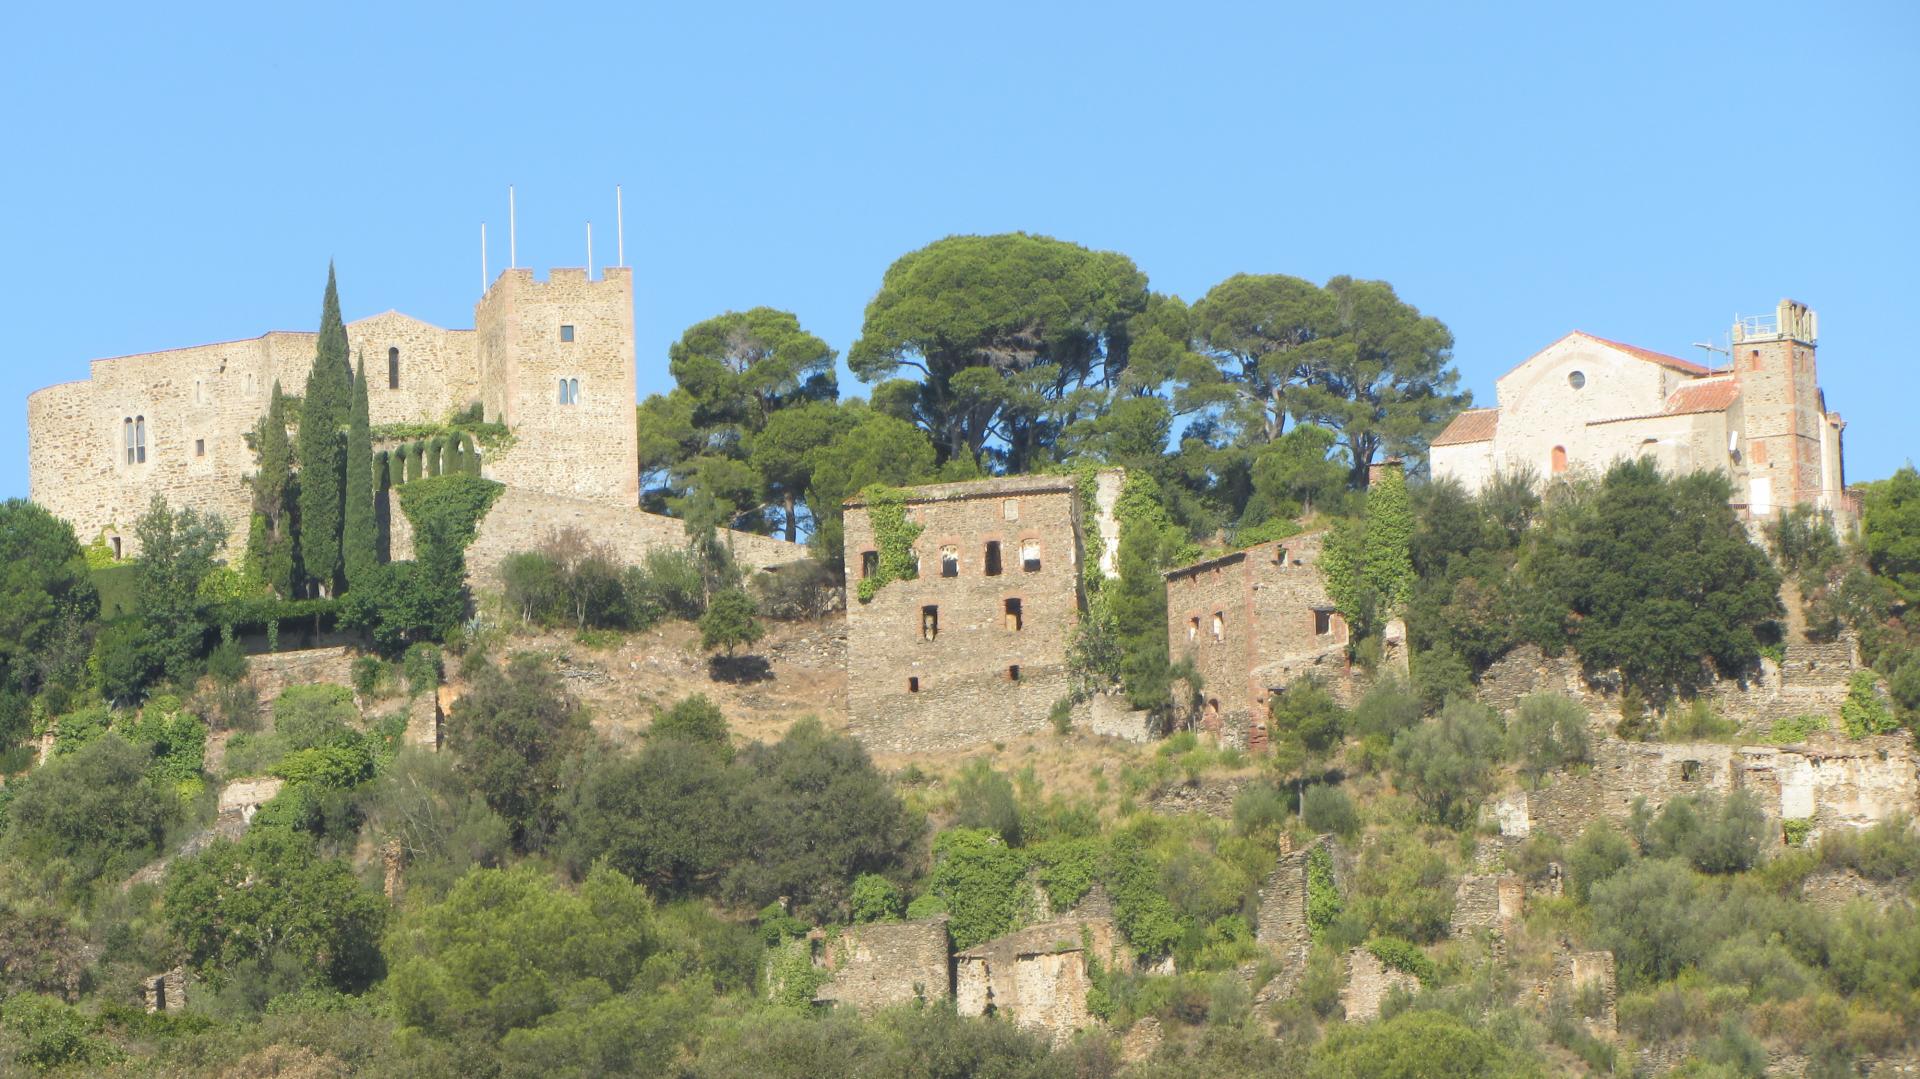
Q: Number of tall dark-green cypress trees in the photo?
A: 3